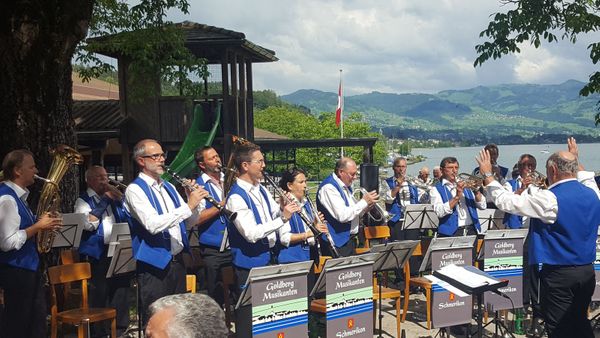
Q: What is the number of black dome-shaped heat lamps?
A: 0